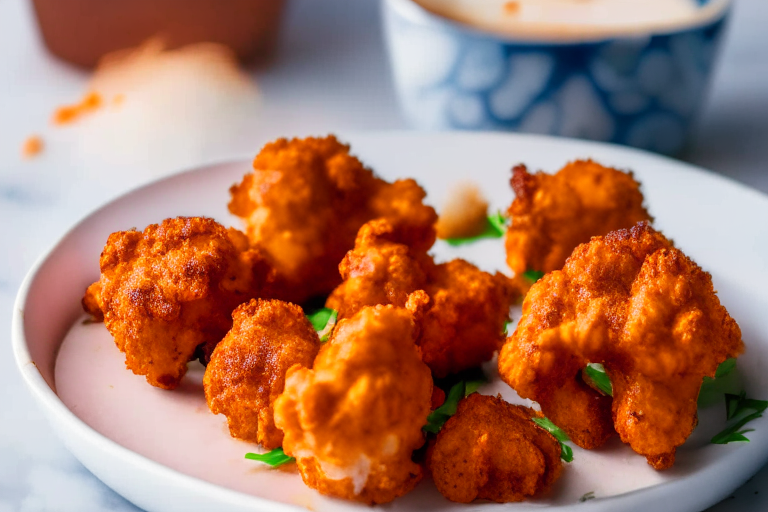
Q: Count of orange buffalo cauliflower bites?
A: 8